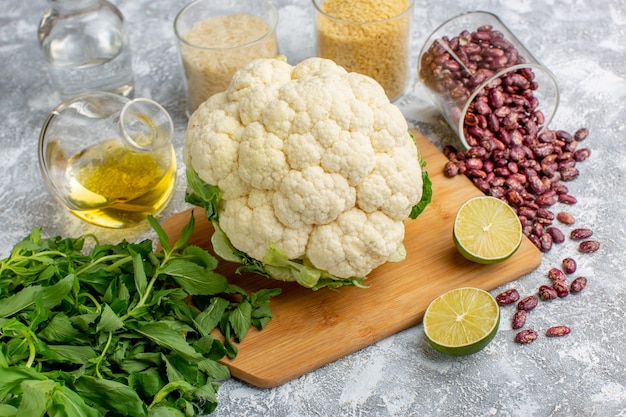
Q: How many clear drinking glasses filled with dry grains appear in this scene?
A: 2